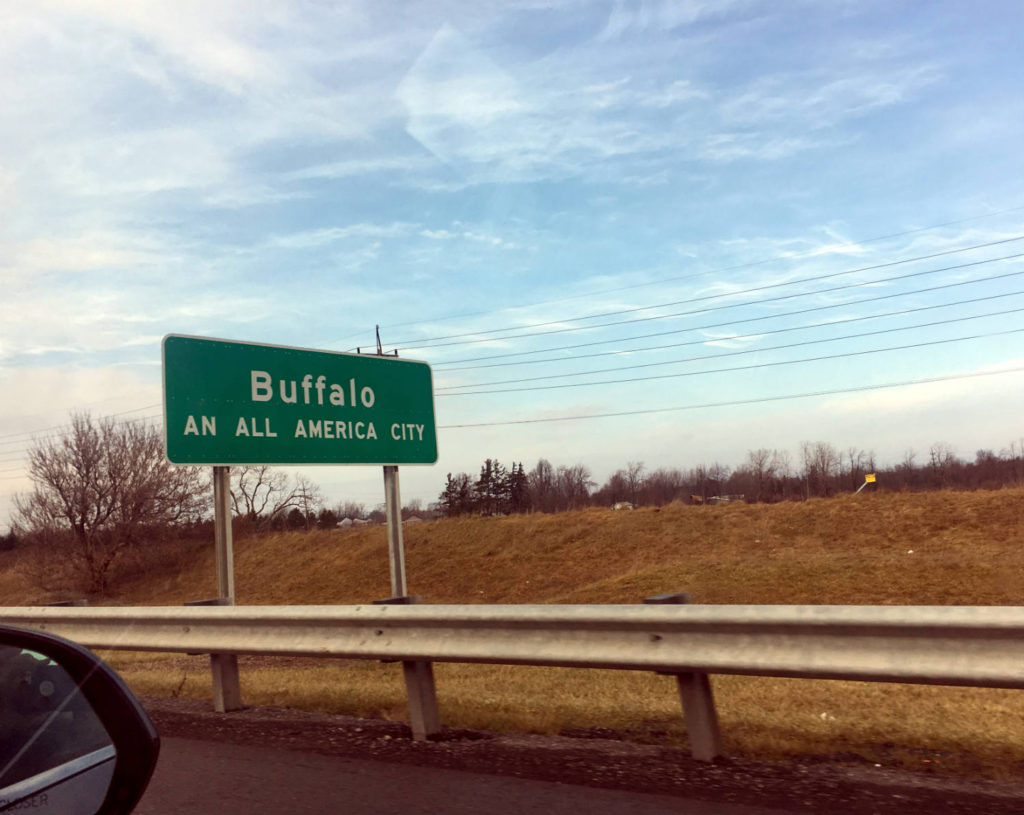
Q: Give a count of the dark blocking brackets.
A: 4